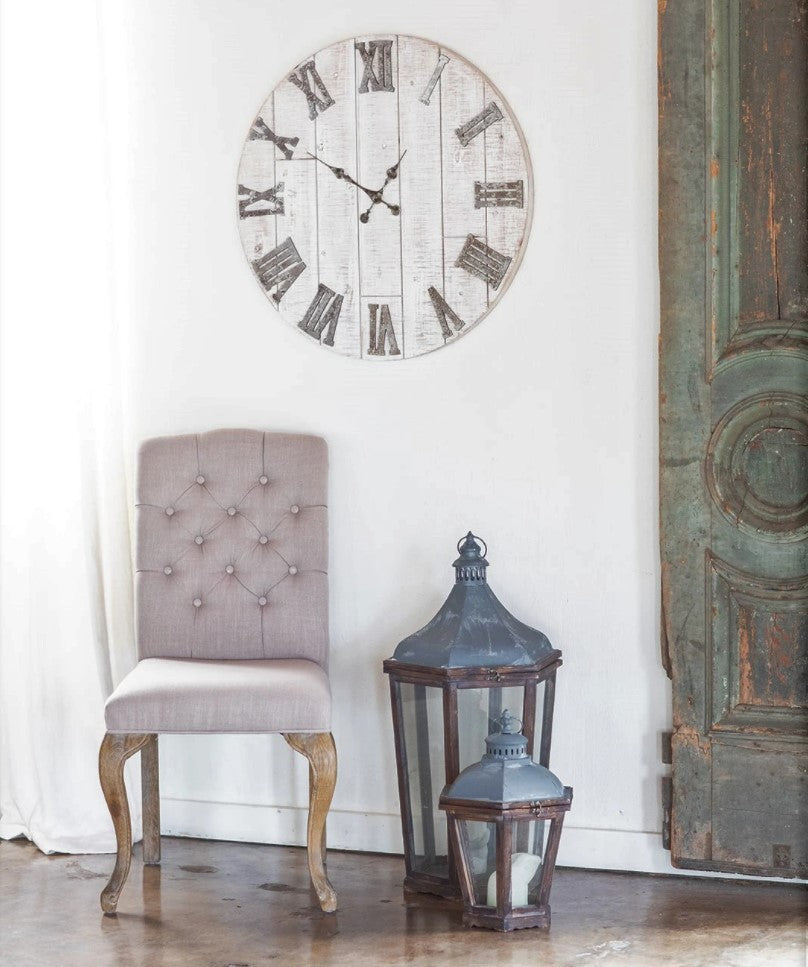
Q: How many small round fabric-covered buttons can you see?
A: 12